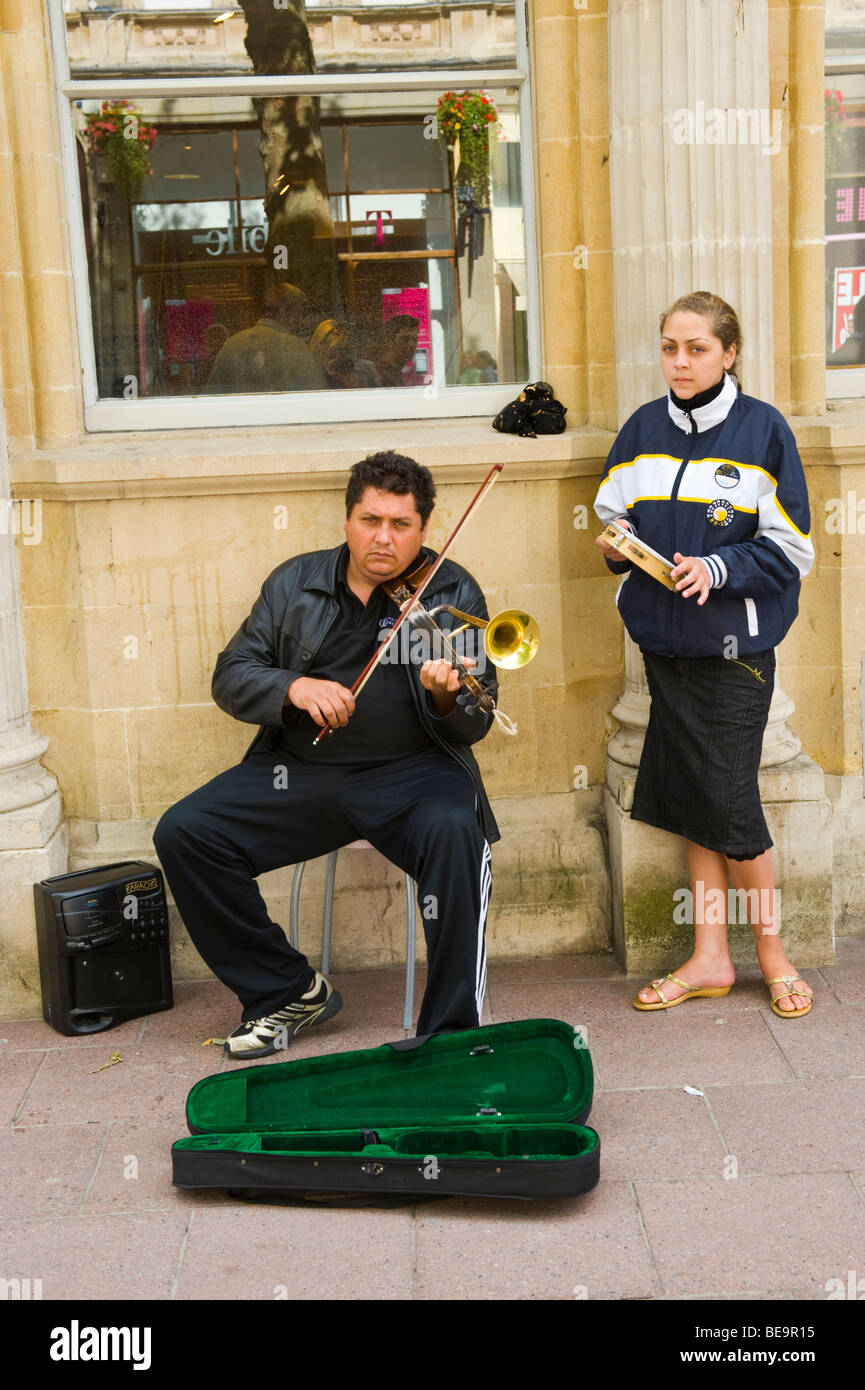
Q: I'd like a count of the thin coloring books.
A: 0